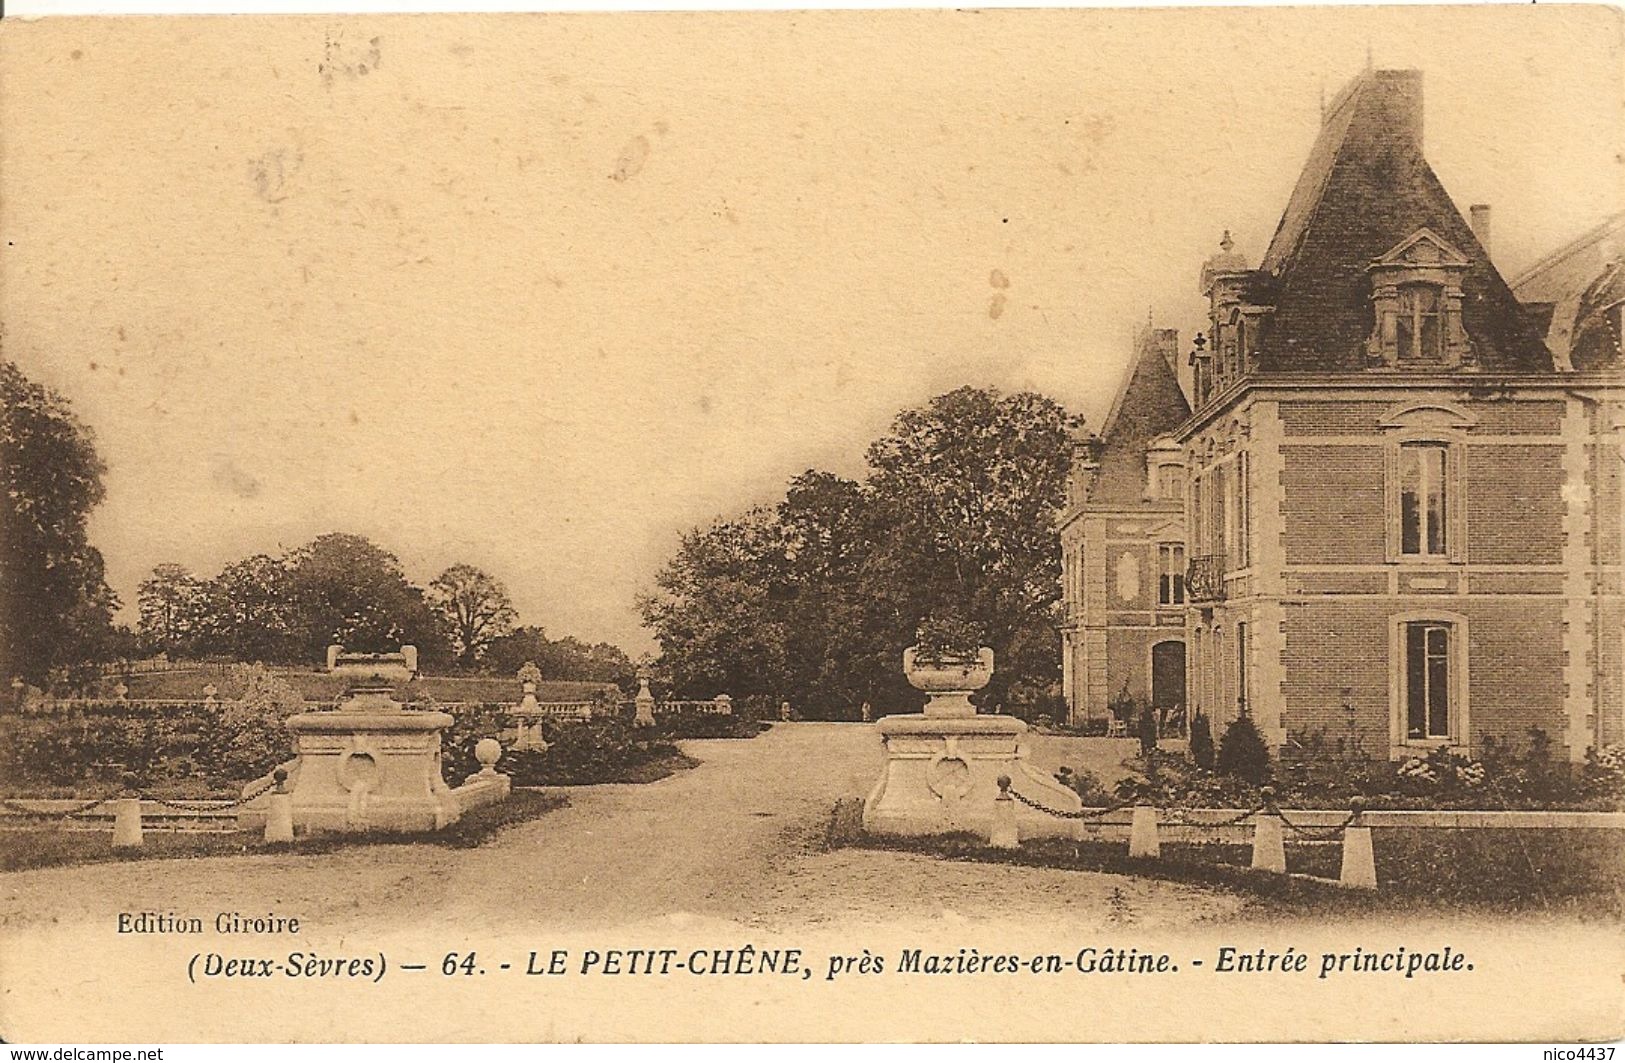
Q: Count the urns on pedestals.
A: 2